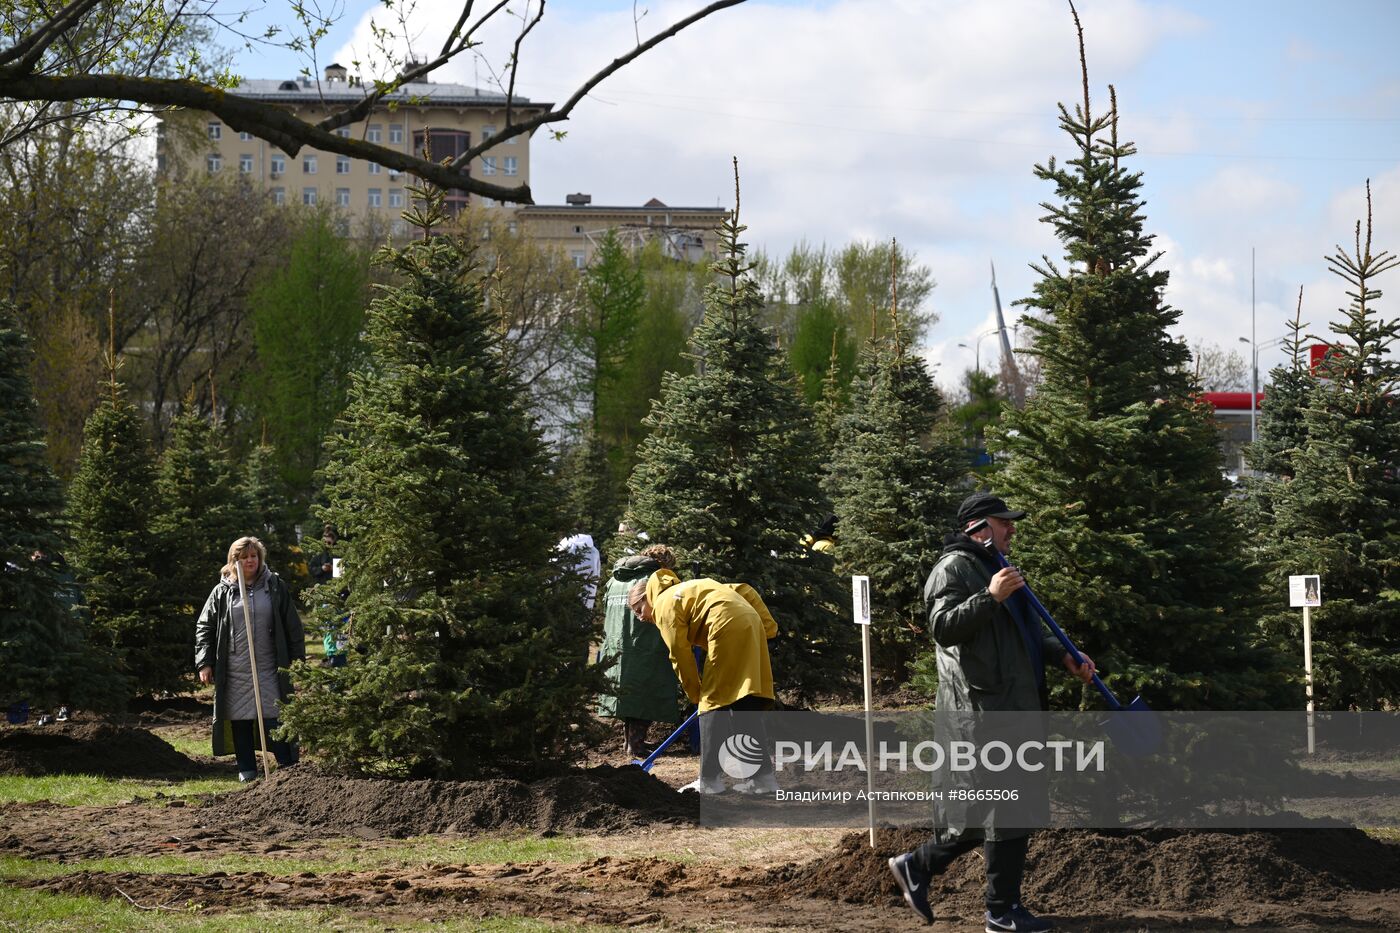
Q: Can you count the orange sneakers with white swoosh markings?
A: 0